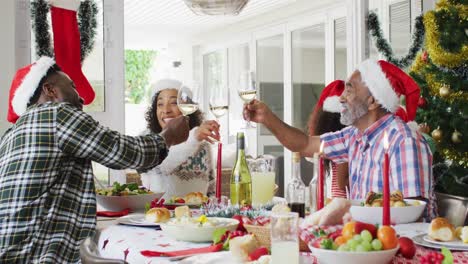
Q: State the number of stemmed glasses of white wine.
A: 3